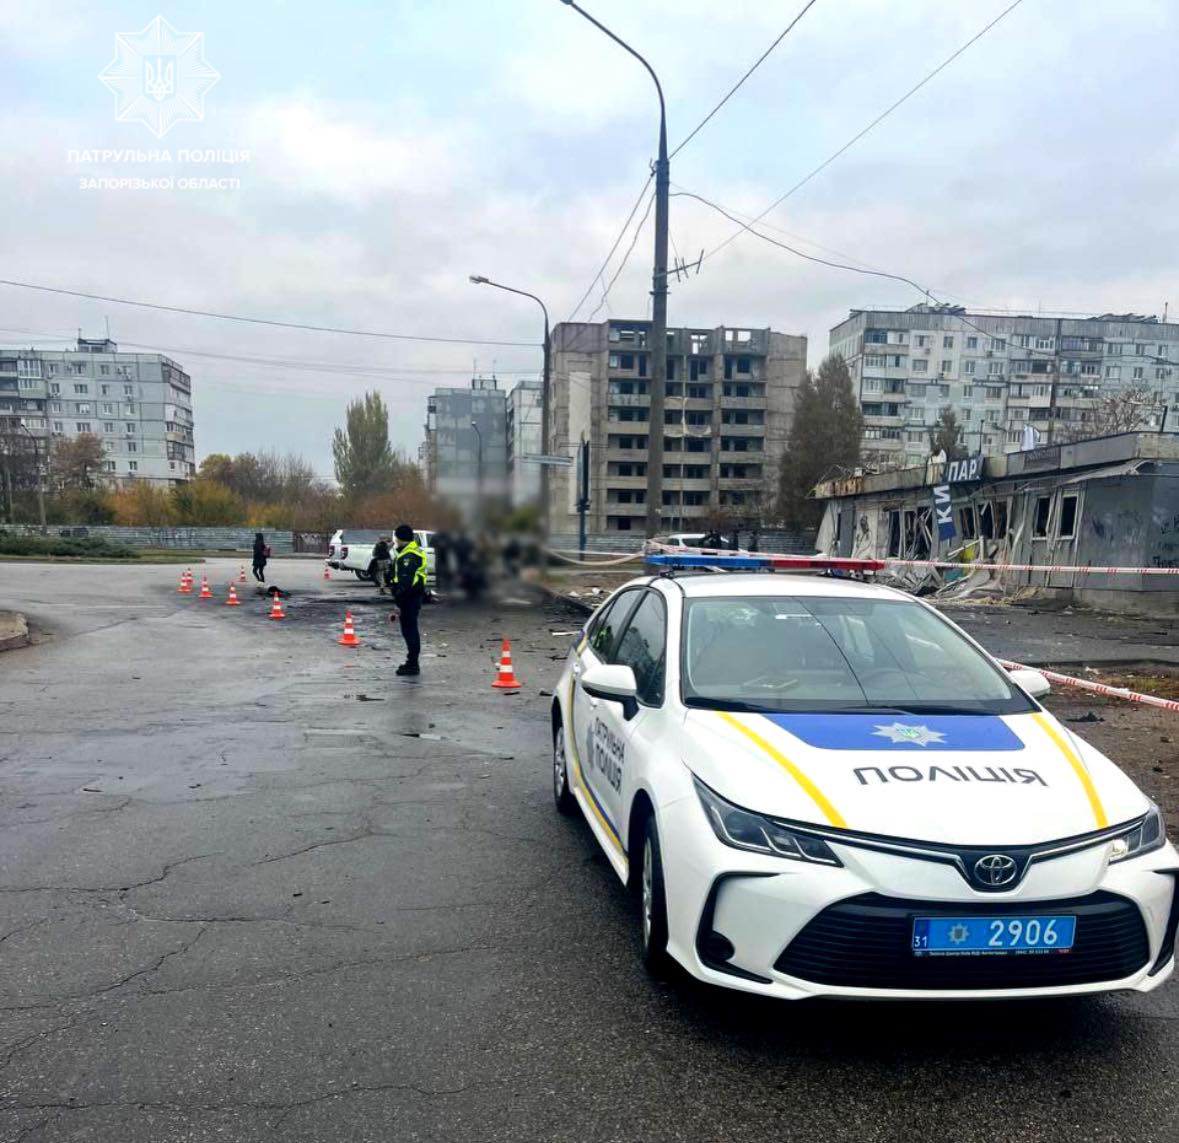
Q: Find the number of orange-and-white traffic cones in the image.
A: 9